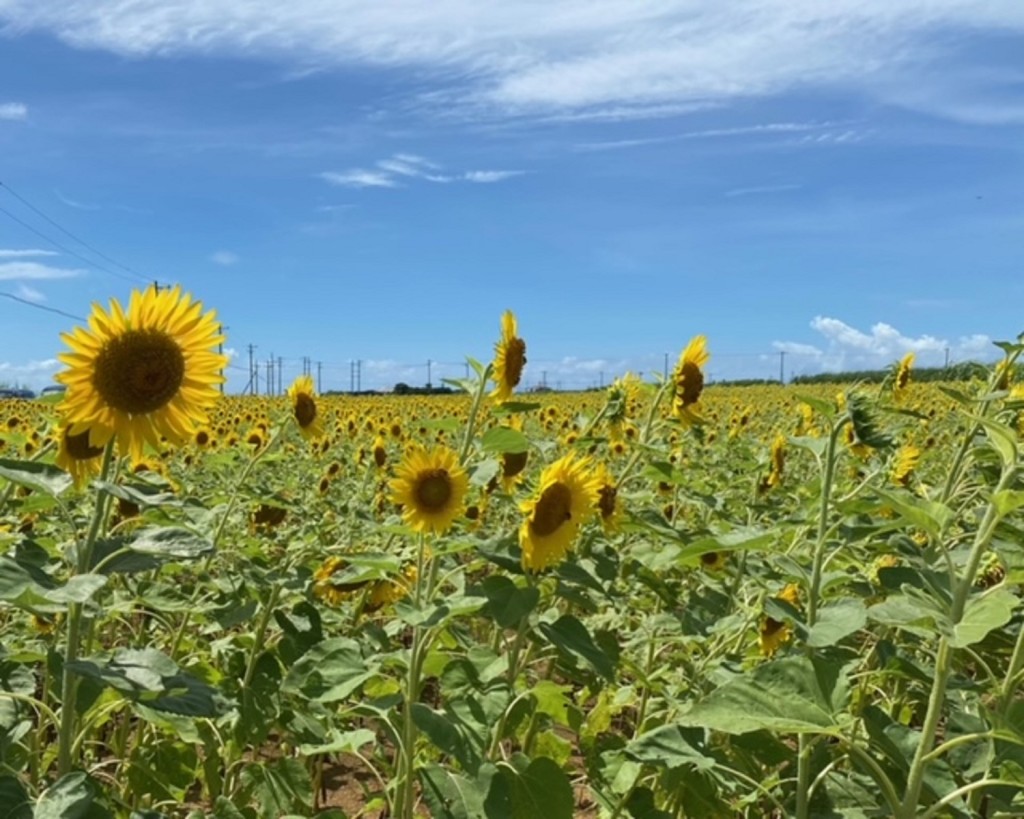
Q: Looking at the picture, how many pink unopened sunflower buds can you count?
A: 0